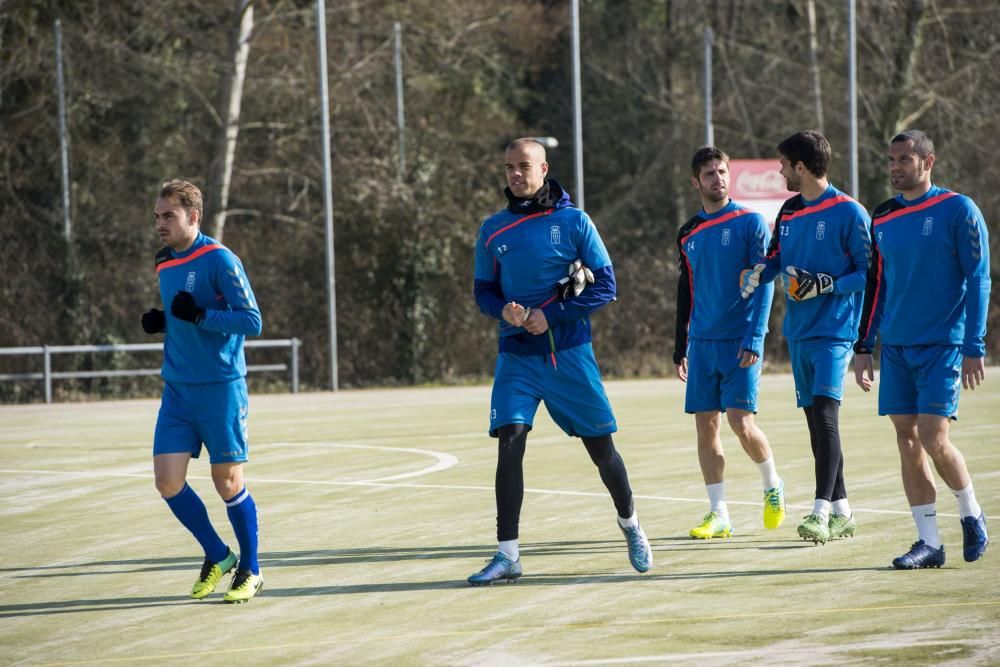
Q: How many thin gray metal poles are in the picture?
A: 6